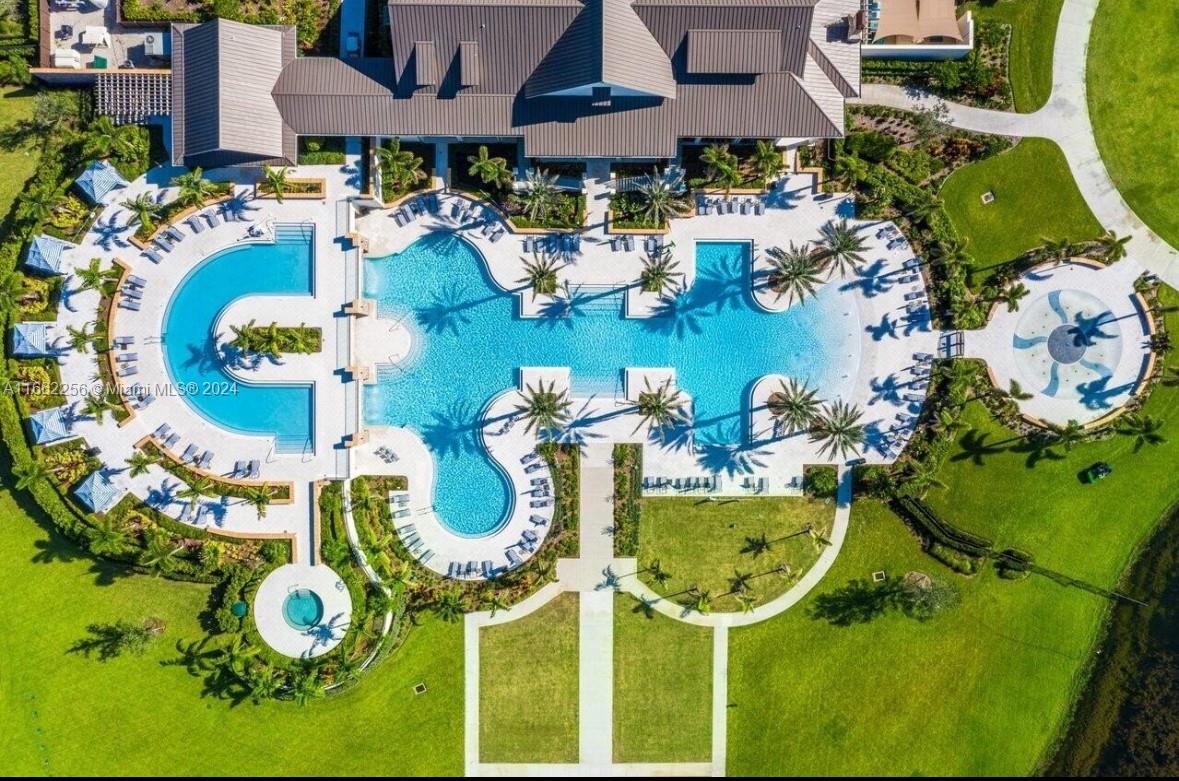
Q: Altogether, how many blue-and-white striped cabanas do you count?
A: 5